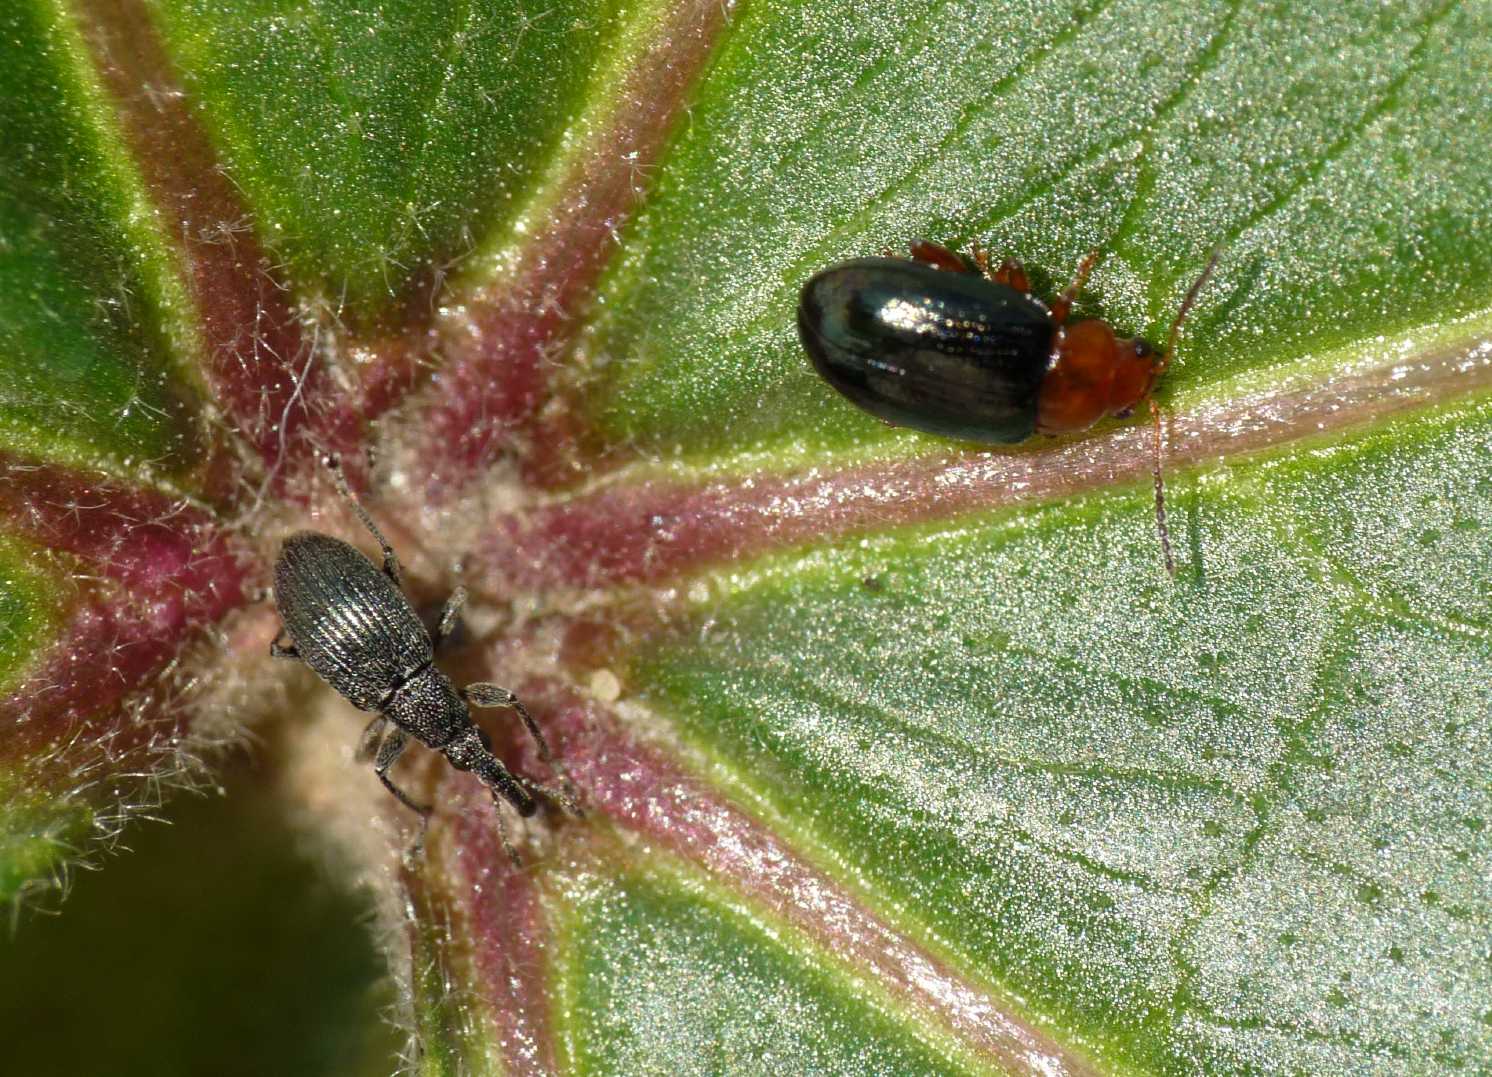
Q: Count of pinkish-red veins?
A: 7